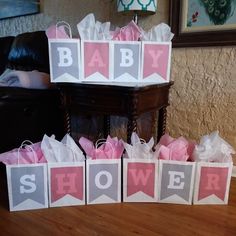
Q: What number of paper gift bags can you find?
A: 10